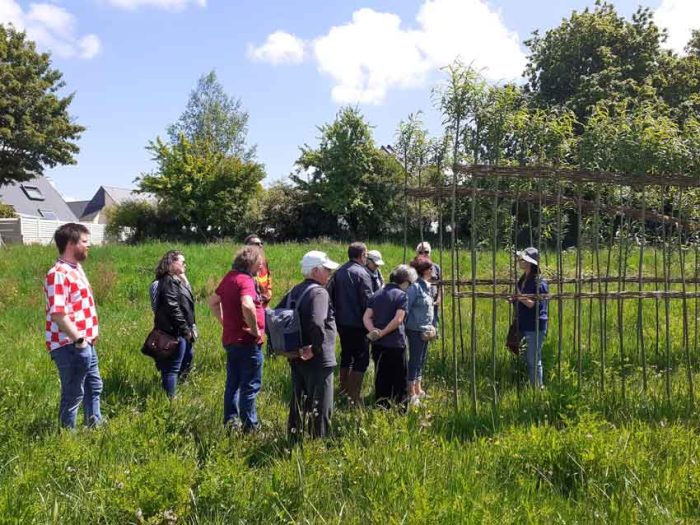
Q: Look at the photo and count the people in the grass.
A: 11